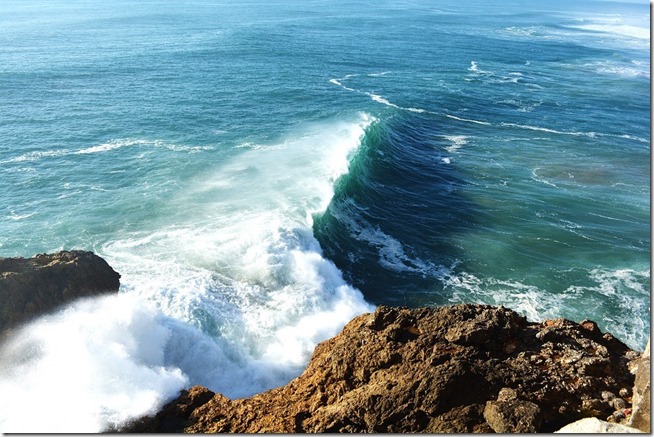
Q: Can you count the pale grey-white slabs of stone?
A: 2